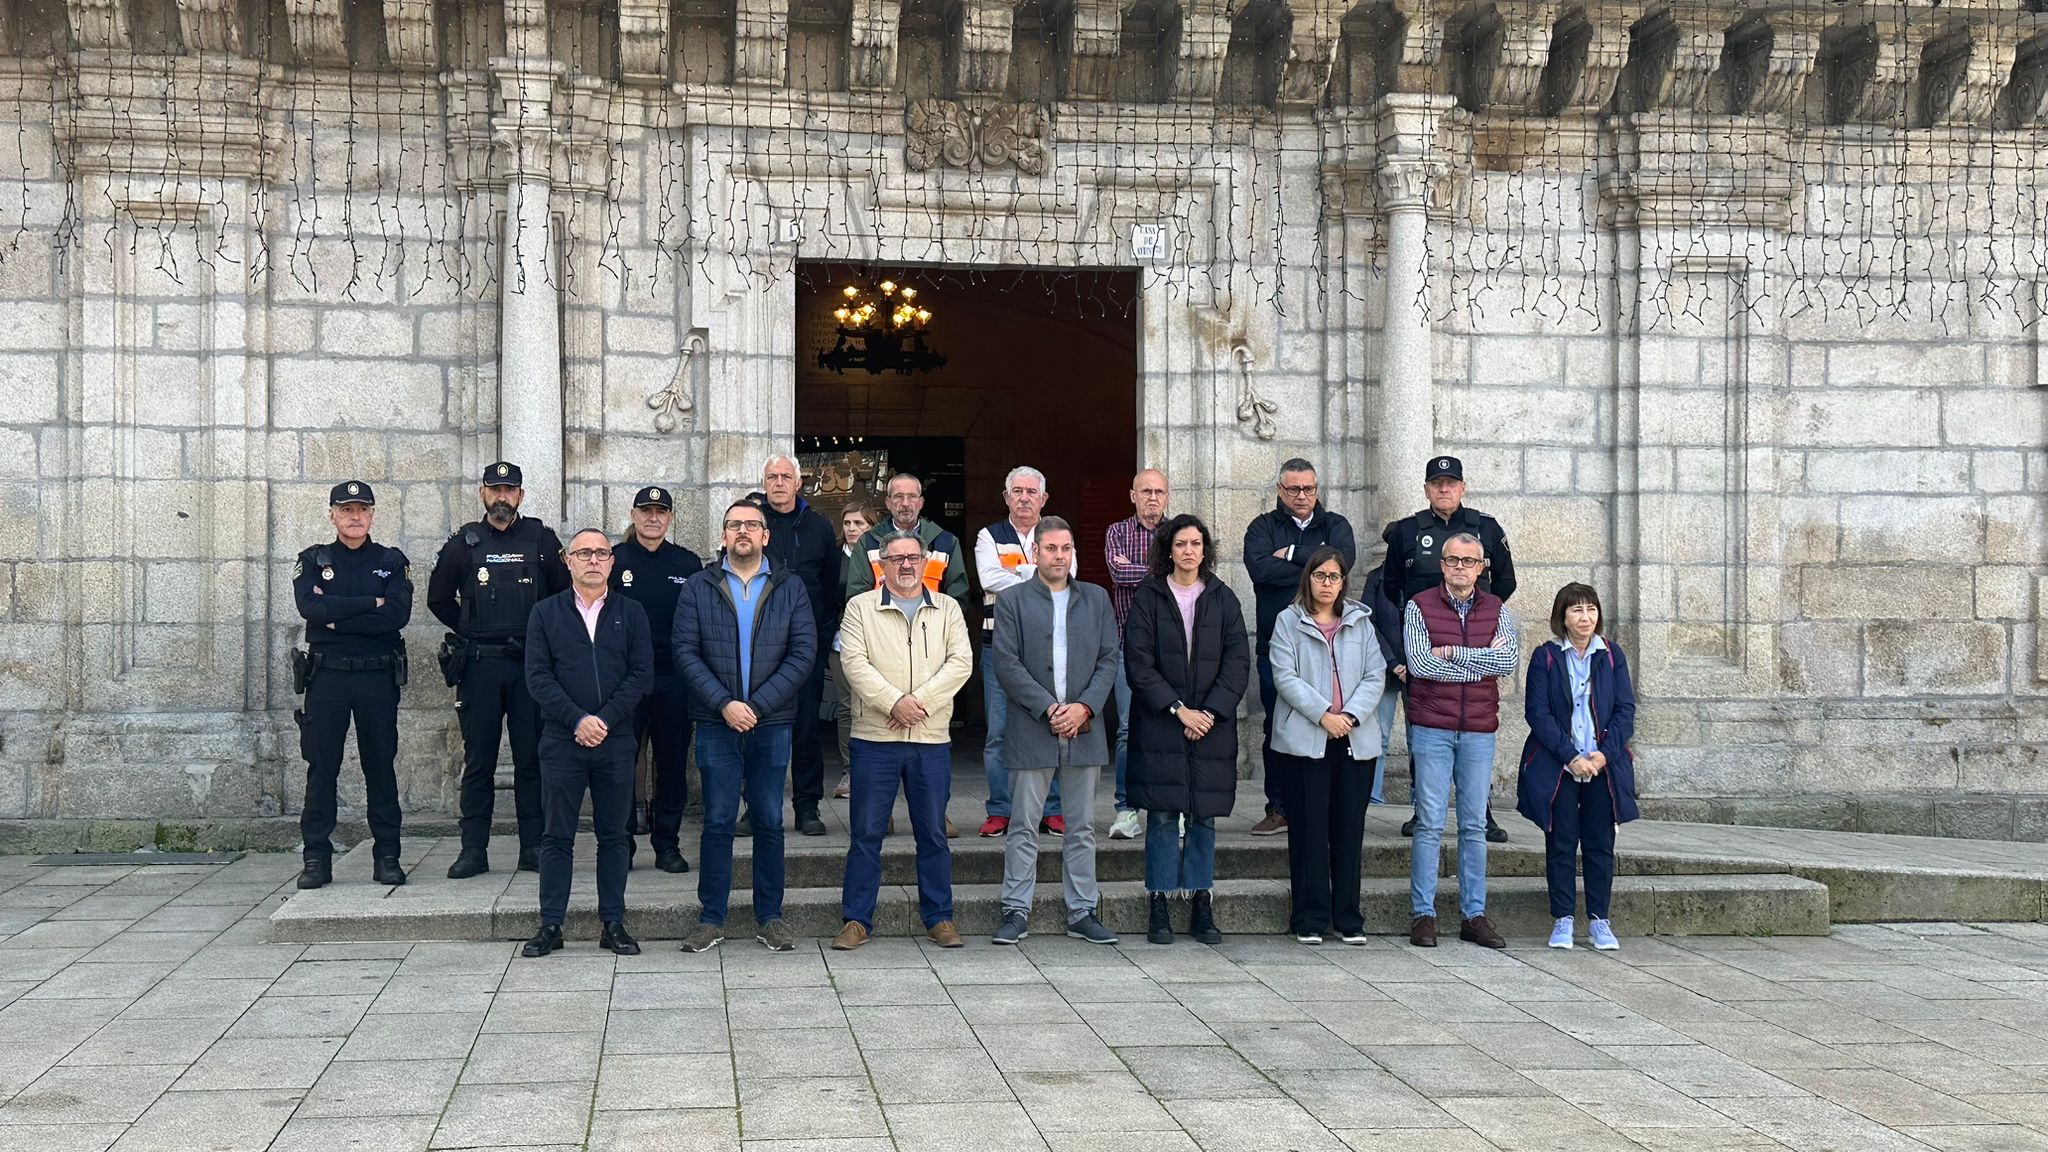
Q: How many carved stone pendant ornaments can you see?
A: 2